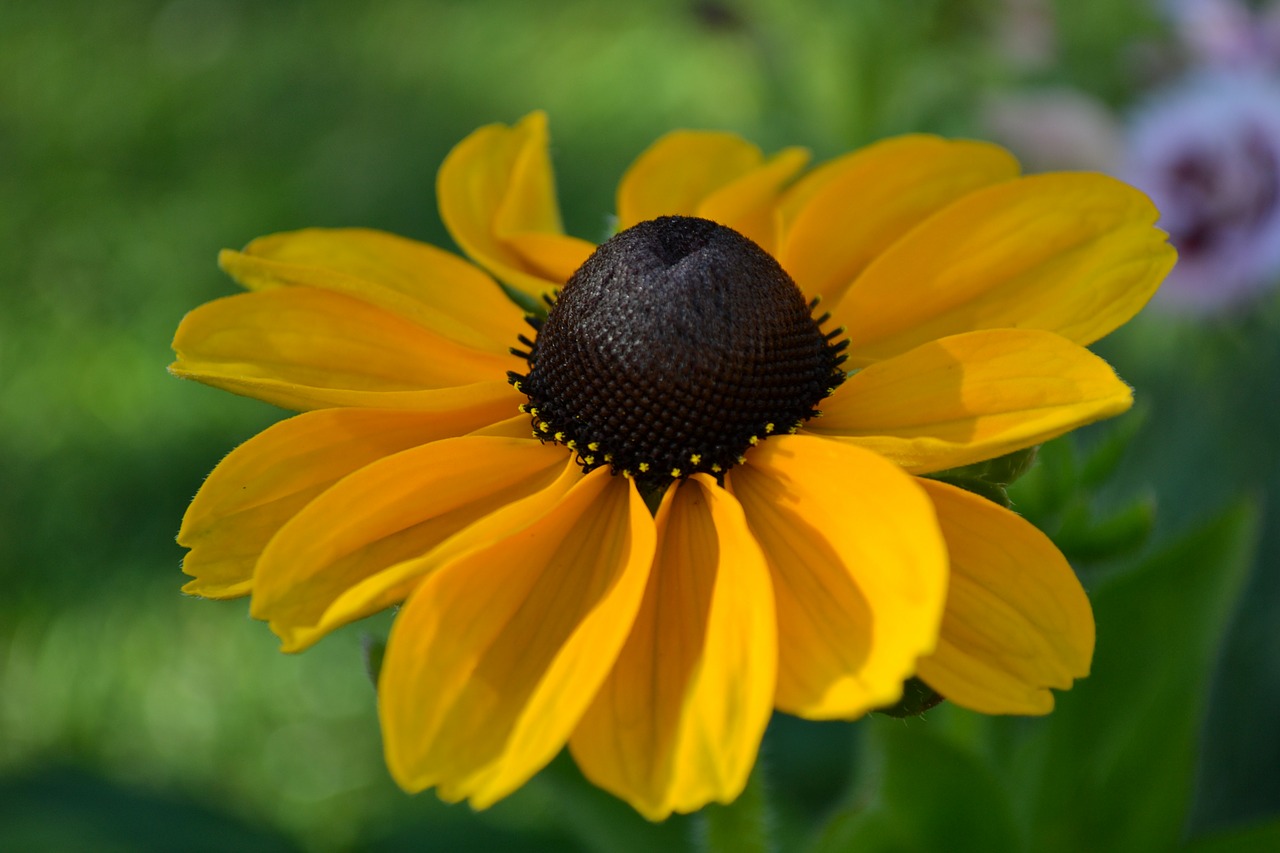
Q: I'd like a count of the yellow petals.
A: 13